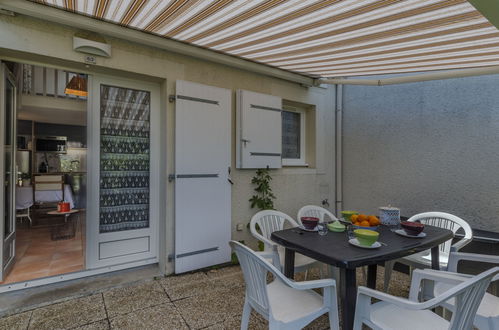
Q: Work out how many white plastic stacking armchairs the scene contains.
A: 6